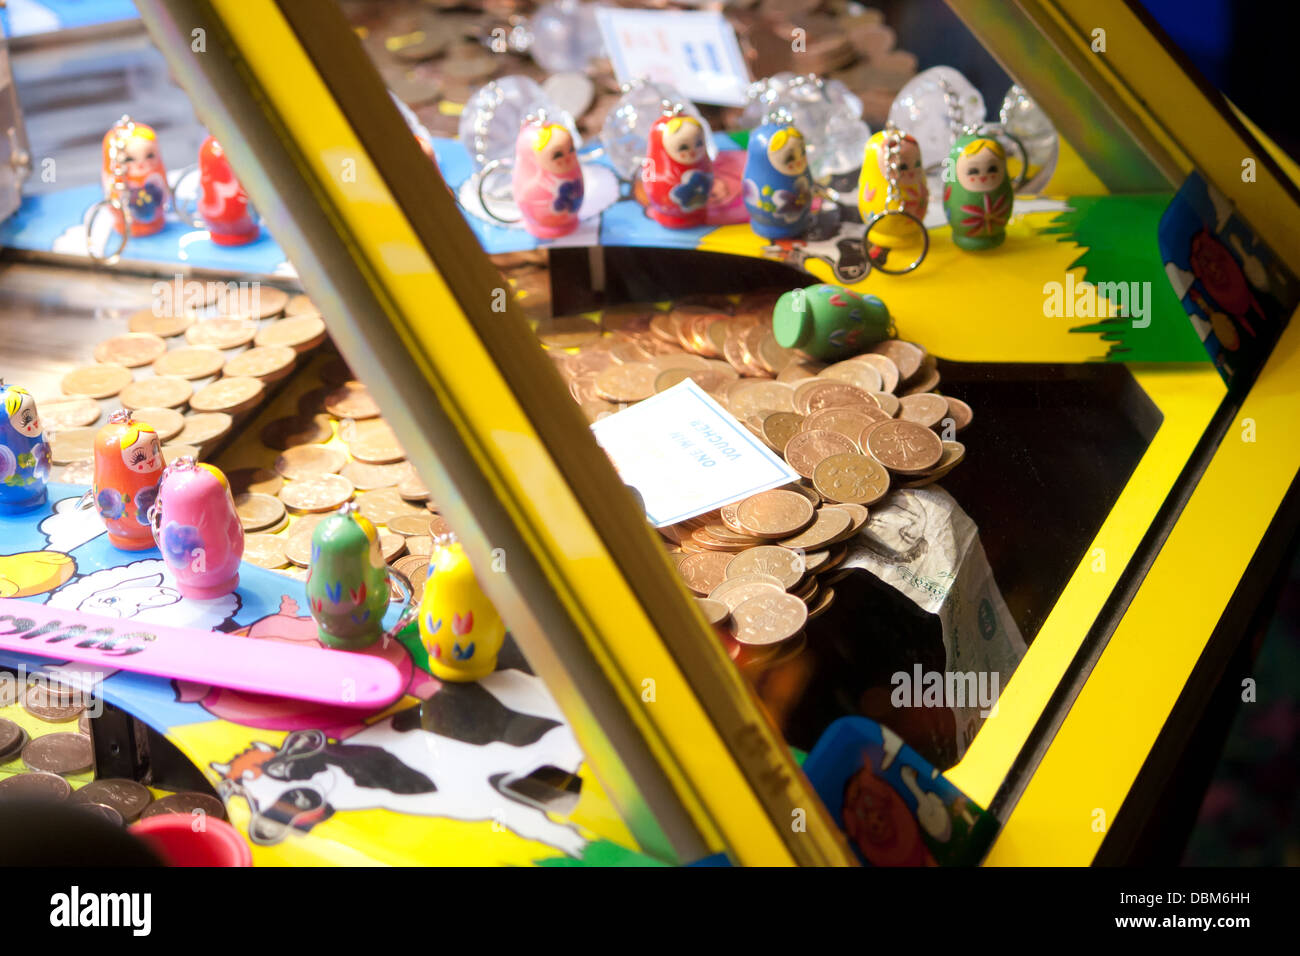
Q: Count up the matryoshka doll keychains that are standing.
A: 12